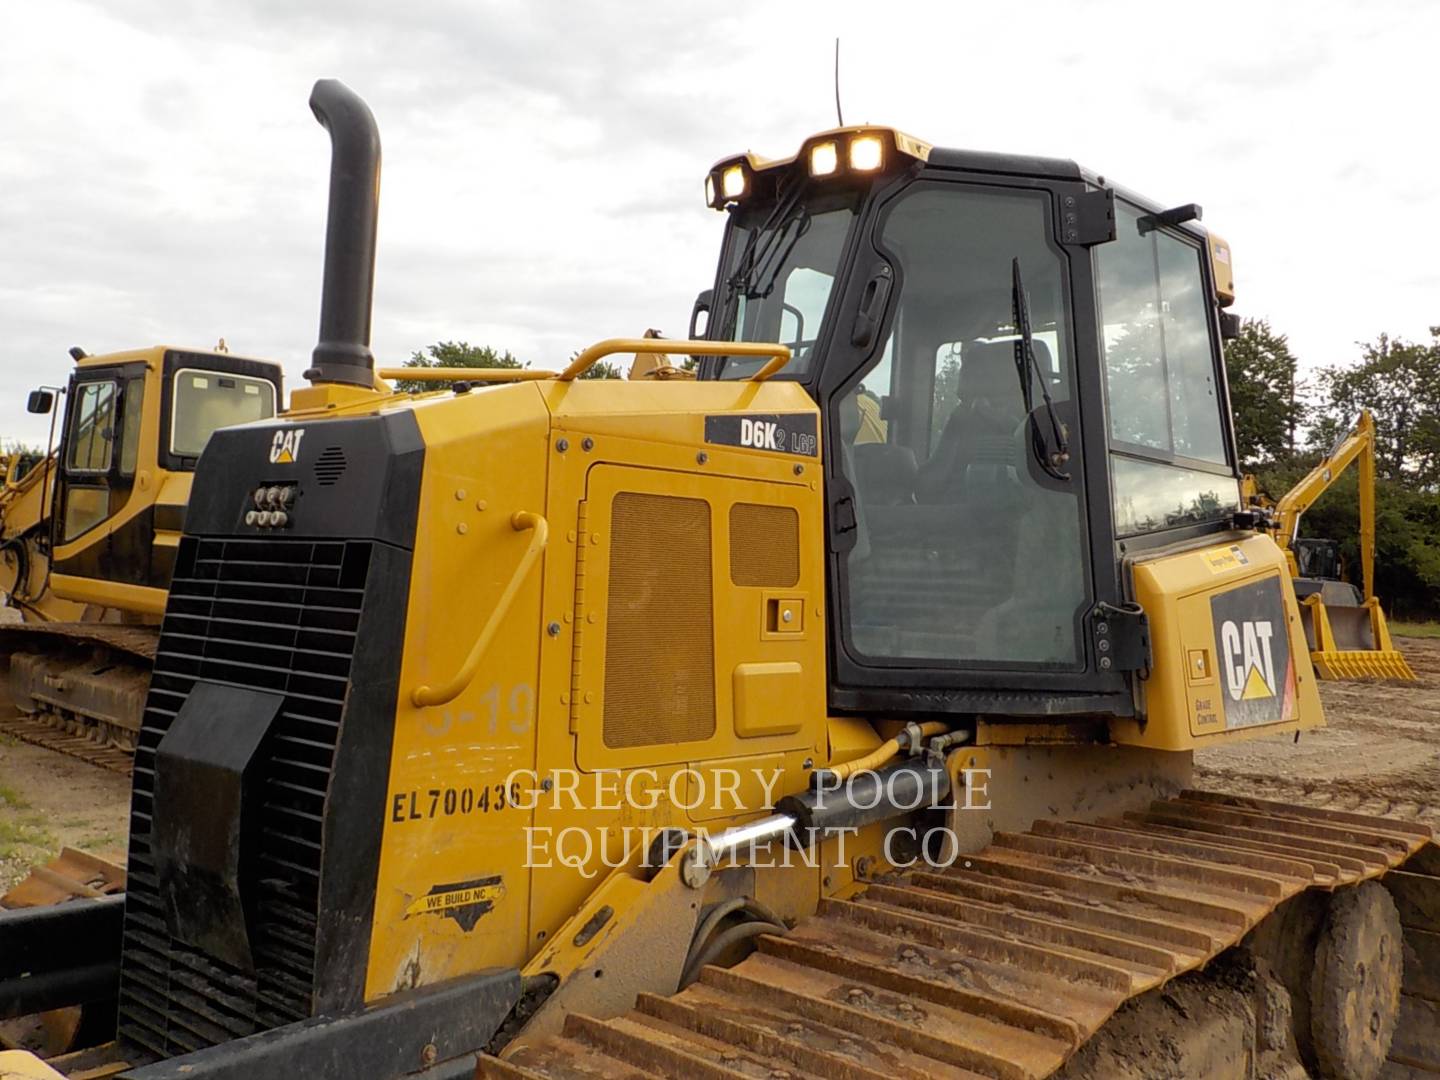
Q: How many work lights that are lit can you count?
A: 4